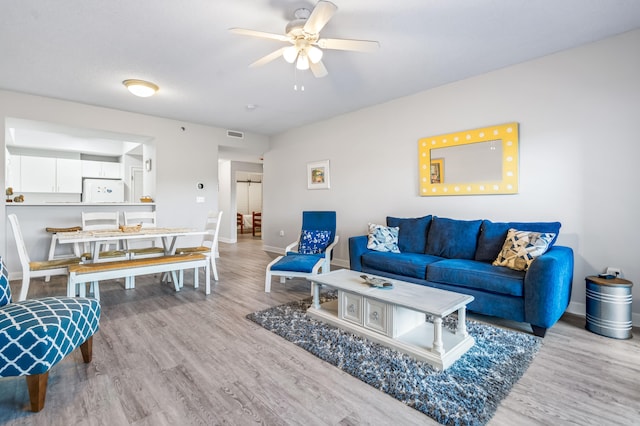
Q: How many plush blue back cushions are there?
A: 3